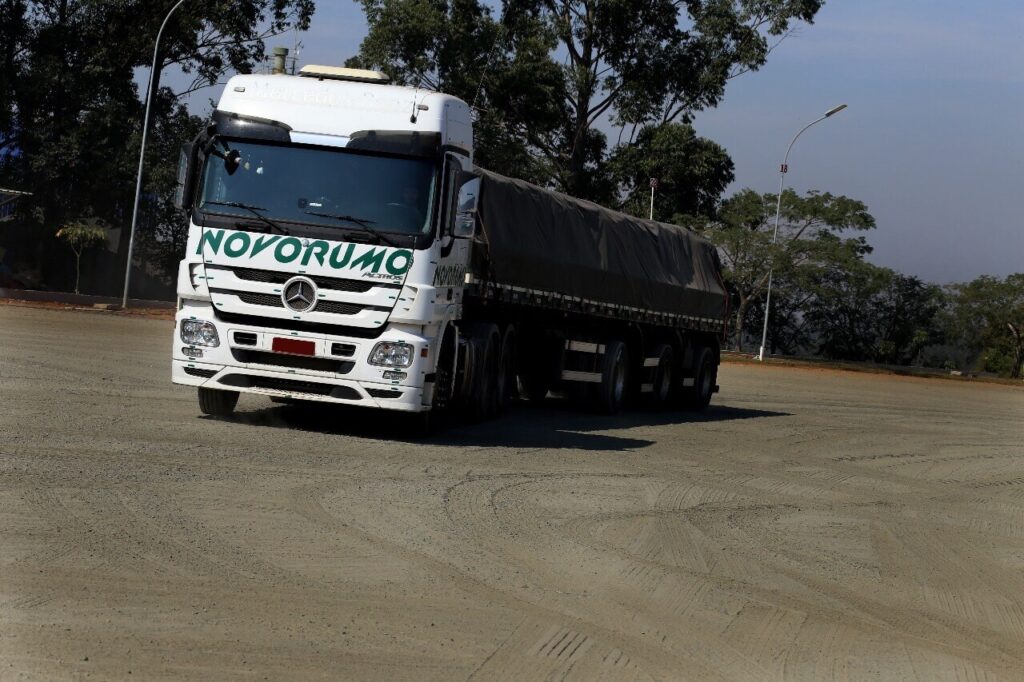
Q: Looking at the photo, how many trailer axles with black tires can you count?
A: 3